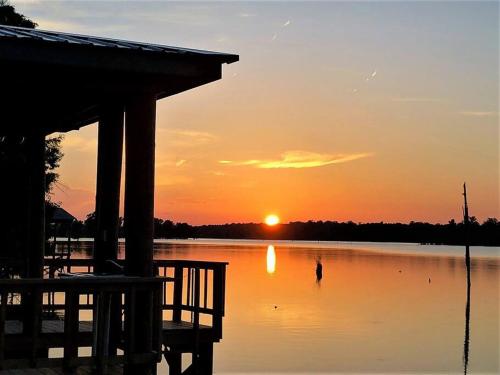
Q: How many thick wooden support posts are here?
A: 3